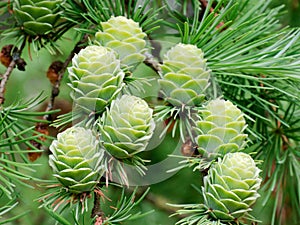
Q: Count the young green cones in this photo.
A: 8